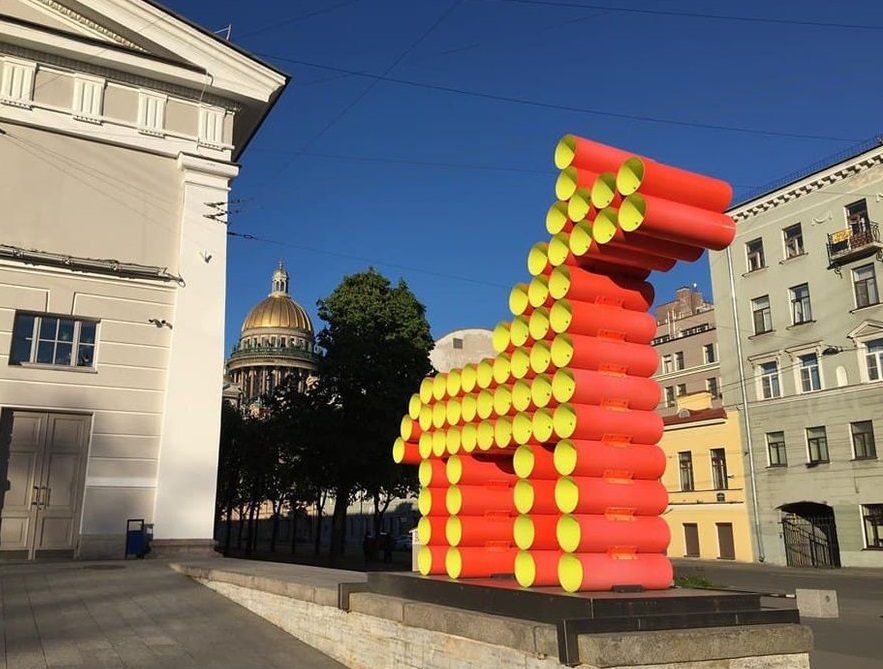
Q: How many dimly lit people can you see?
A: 2